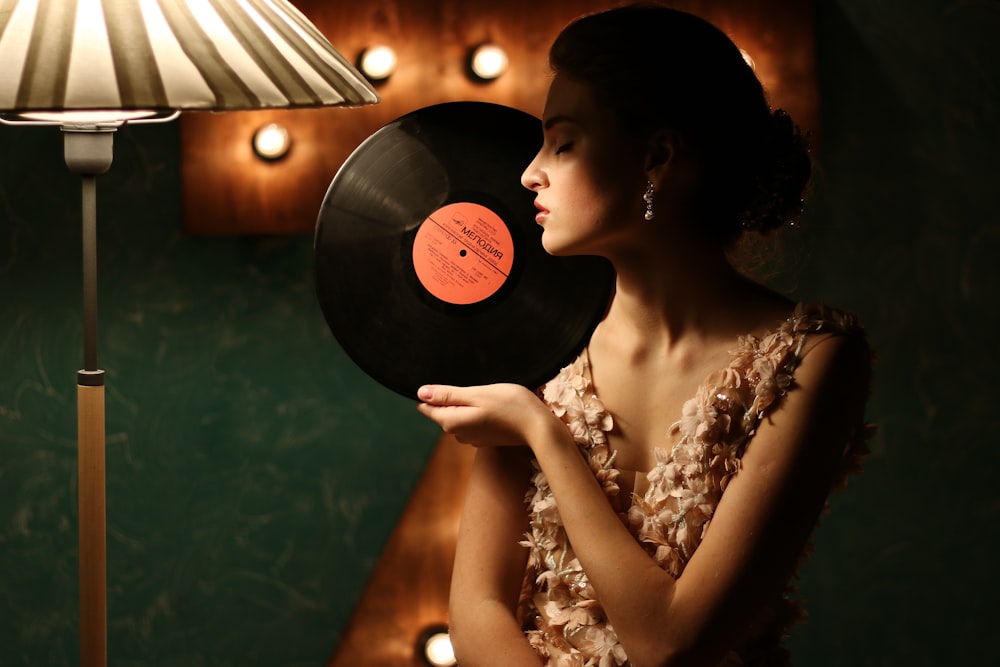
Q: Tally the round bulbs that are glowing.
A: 5